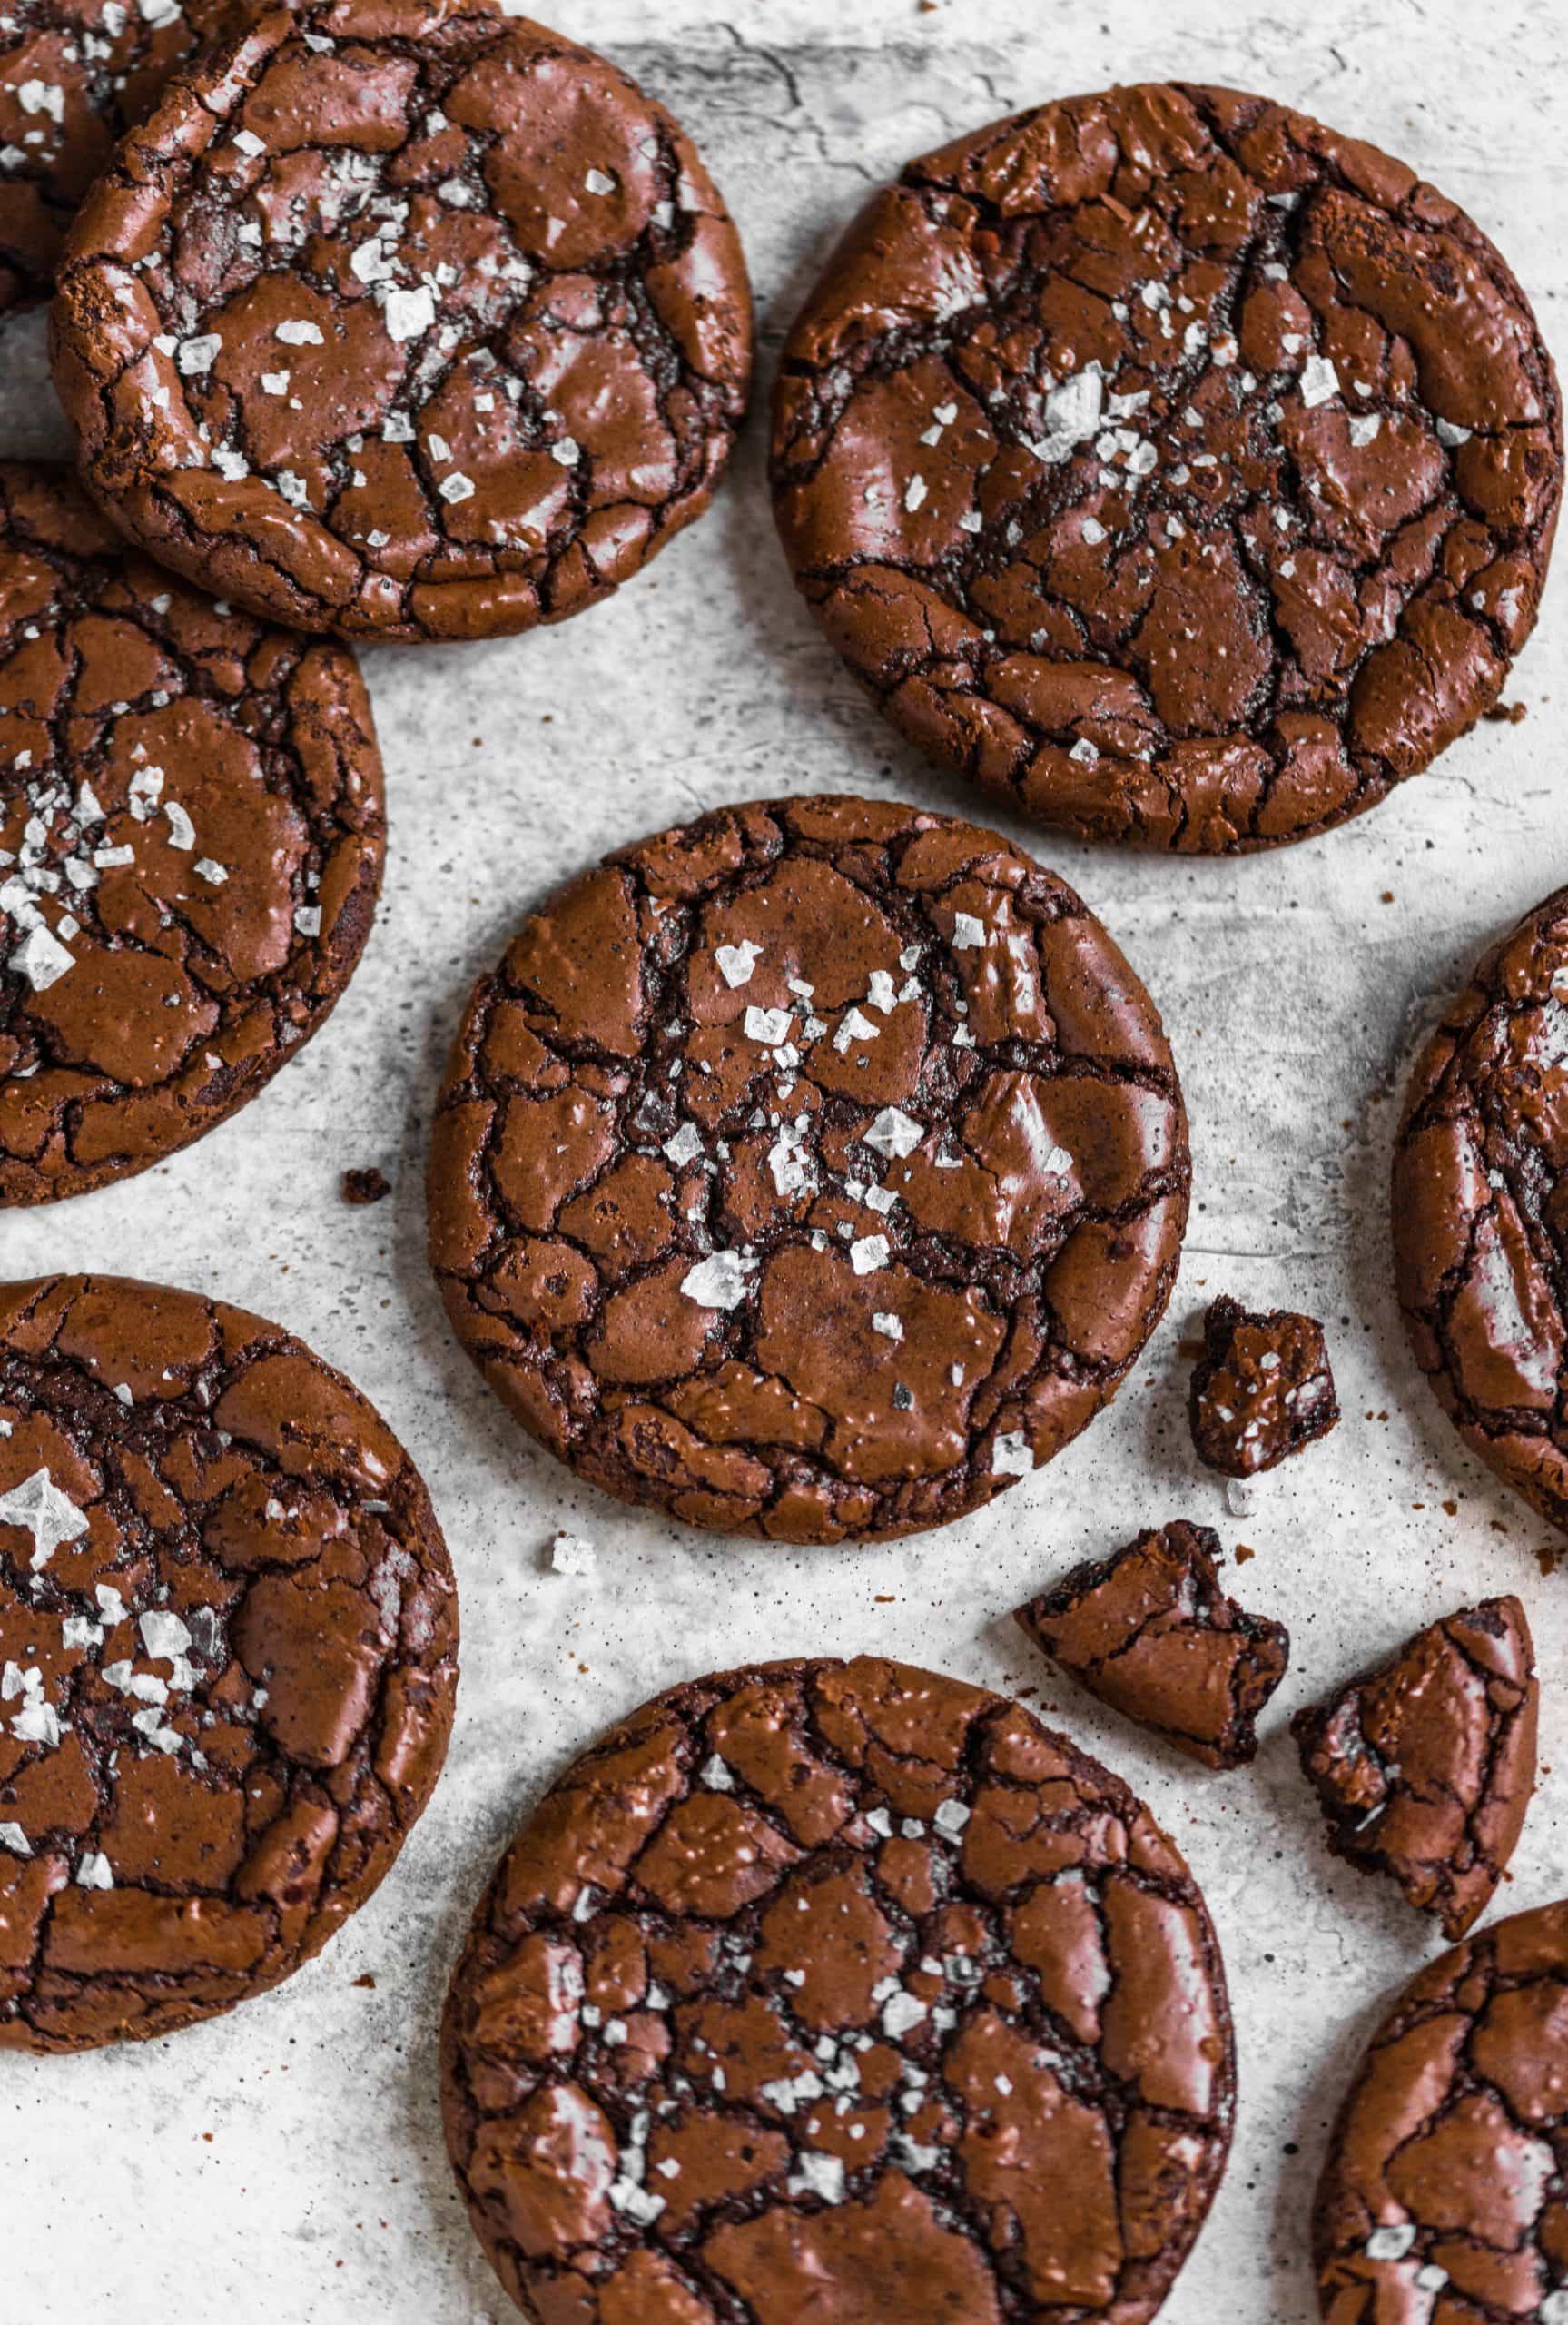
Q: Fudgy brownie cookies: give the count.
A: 9